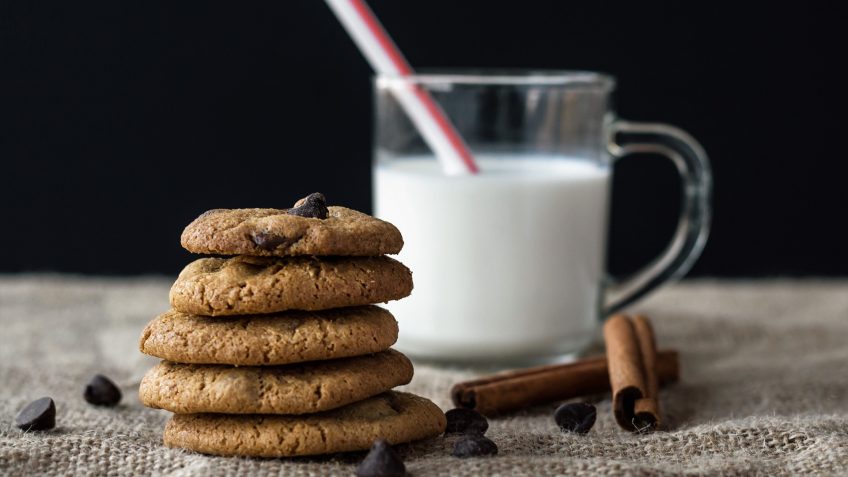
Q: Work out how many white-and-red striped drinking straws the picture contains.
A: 1